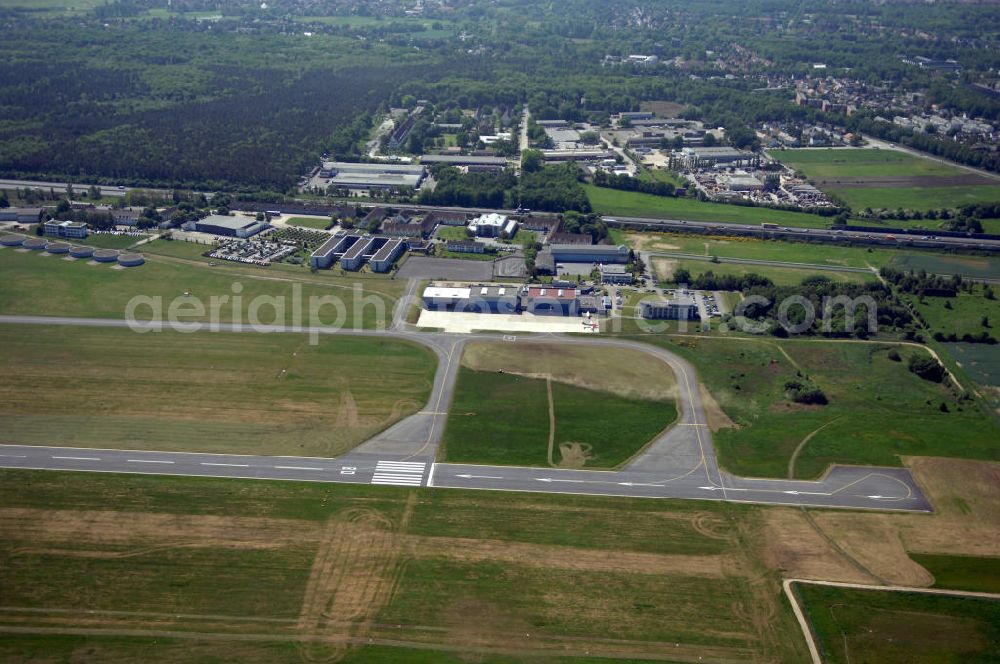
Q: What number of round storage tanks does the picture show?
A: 6